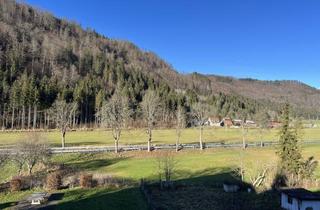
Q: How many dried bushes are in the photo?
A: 3